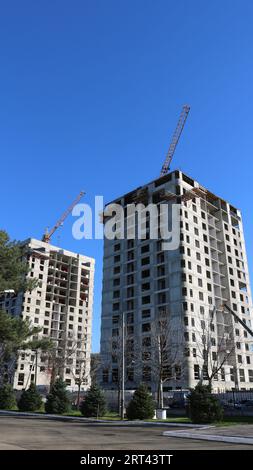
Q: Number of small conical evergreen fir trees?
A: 6